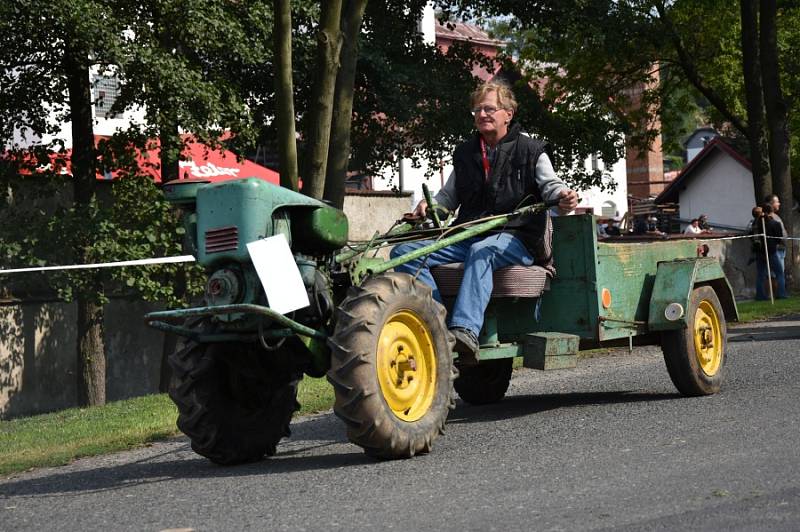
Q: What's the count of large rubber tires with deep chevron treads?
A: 2